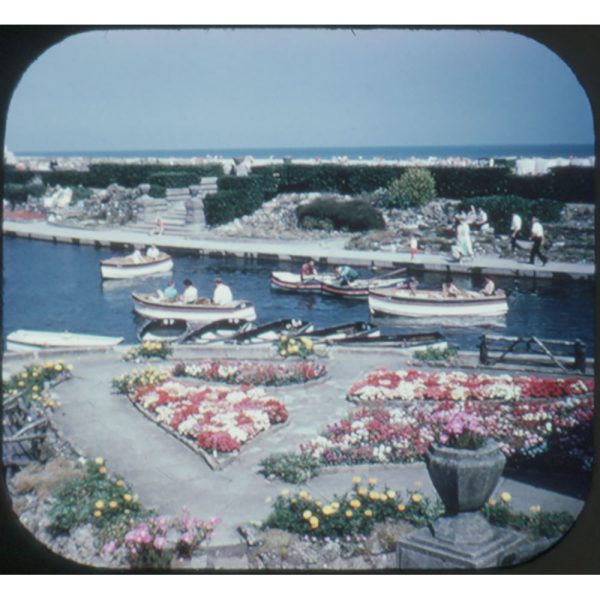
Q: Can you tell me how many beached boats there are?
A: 6